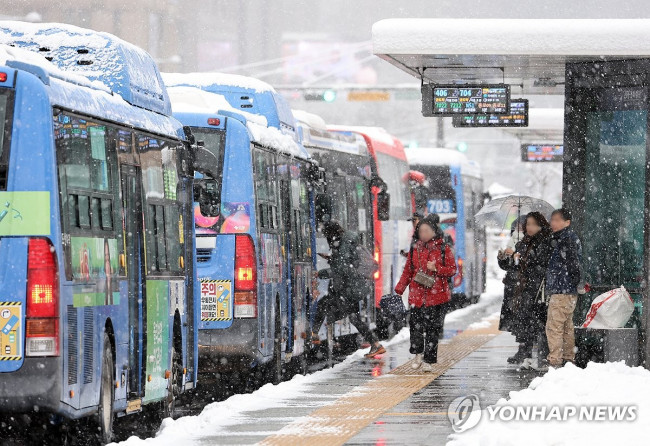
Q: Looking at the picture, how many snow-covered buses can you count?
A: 5